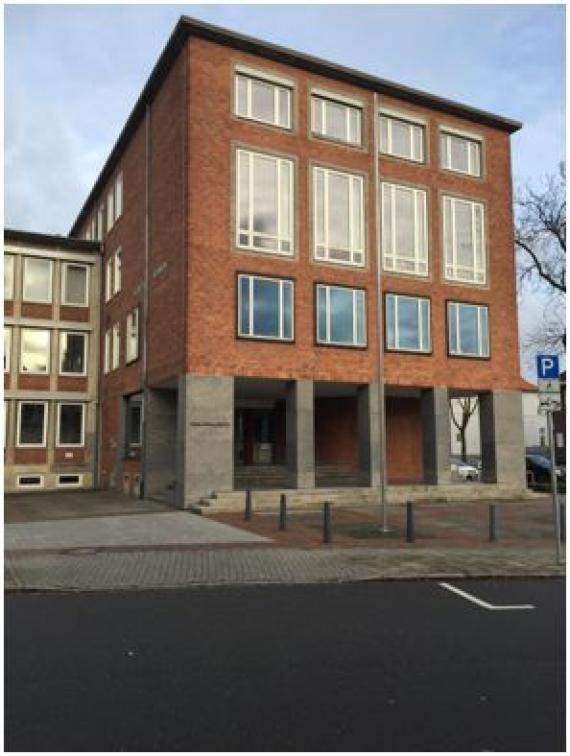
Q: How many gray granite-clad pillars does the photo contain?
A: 5